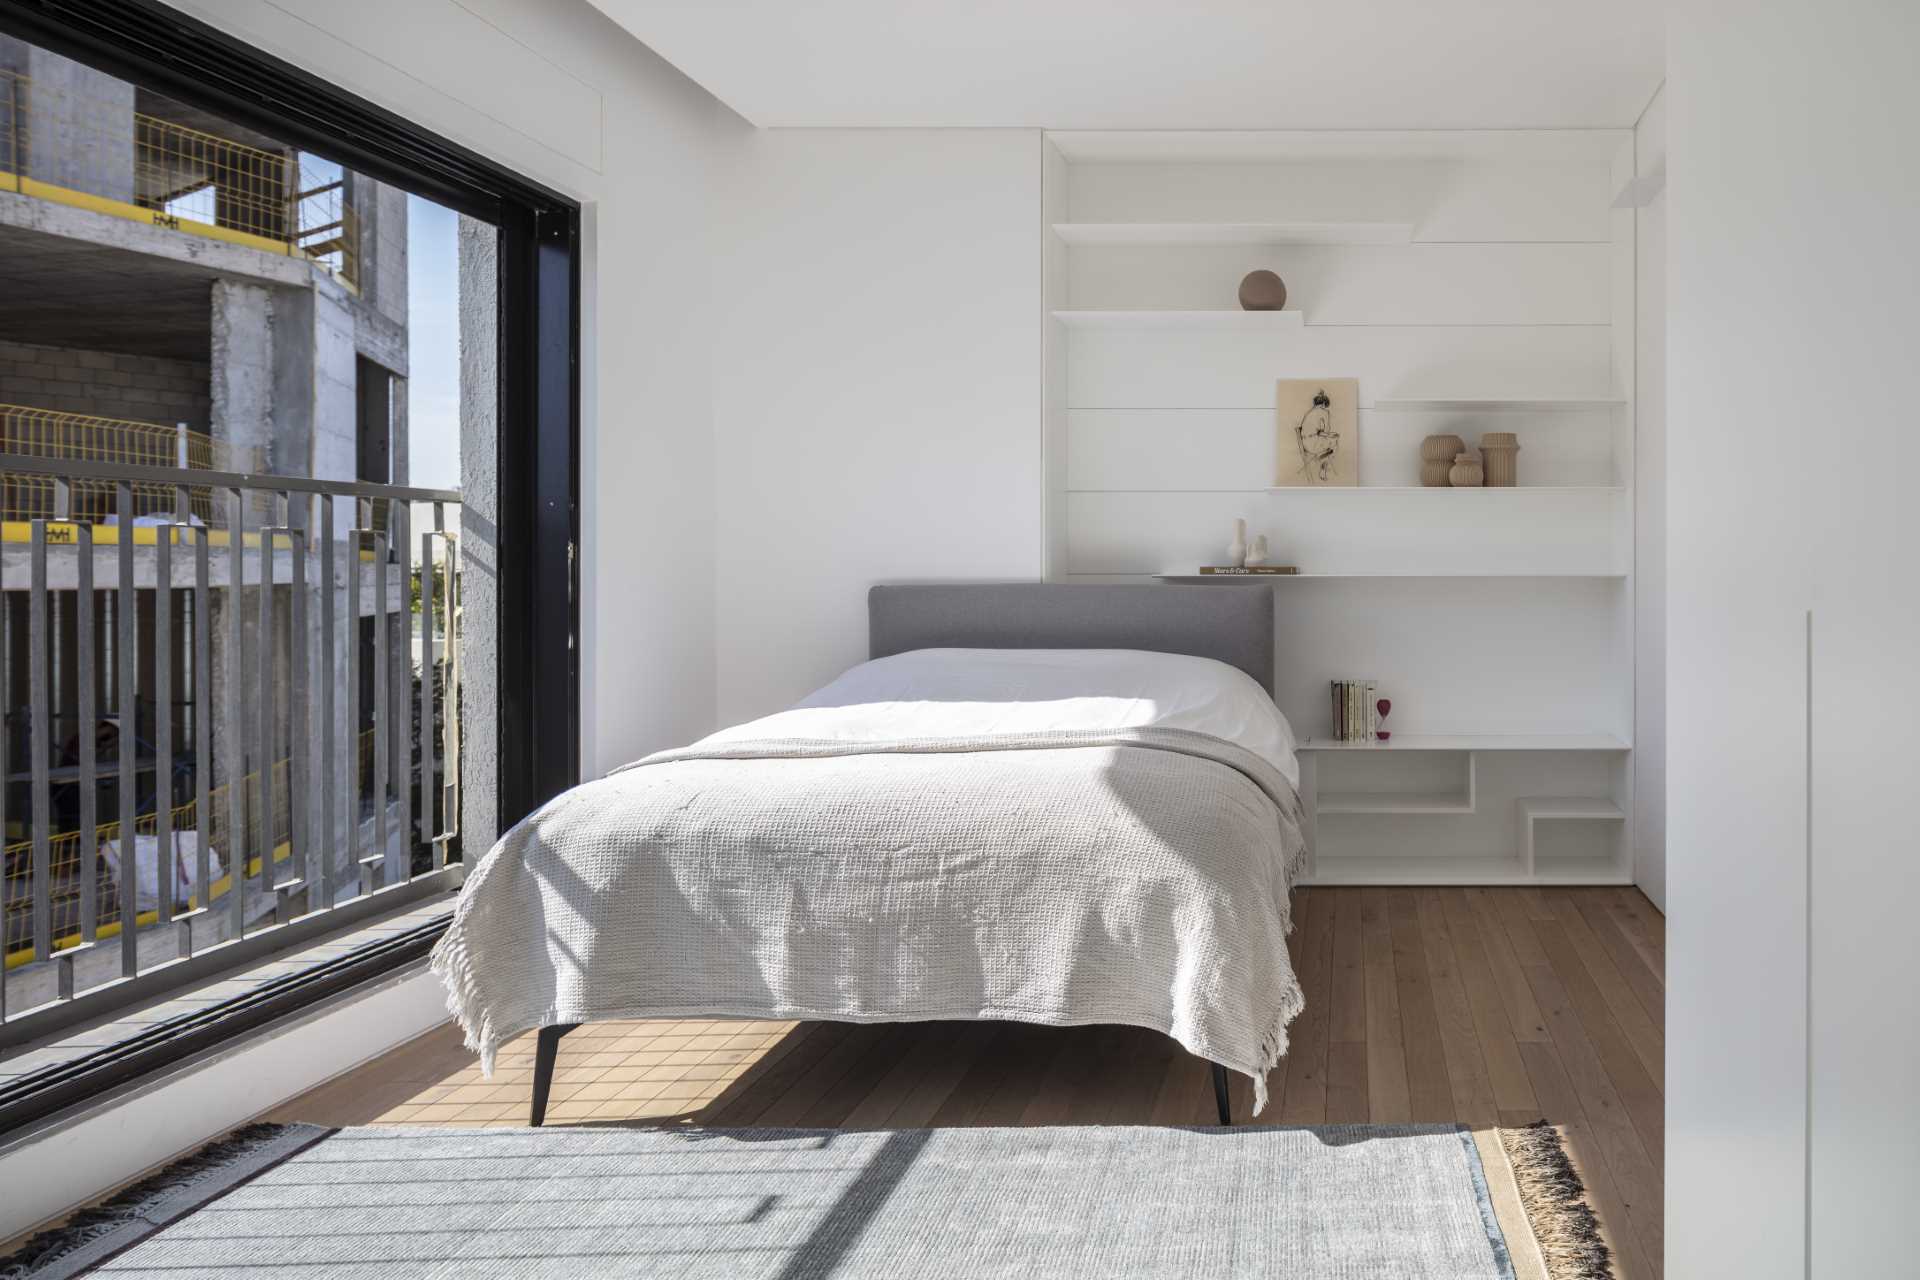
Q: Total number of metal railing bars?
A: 15